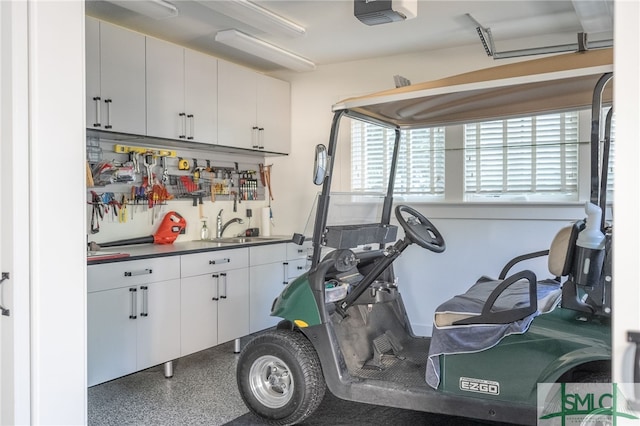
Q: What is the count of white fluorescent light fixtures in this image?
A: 3